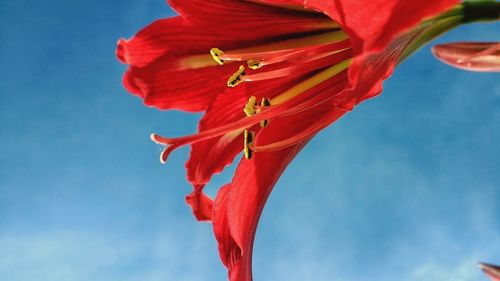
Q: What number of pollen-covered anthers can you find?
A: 6